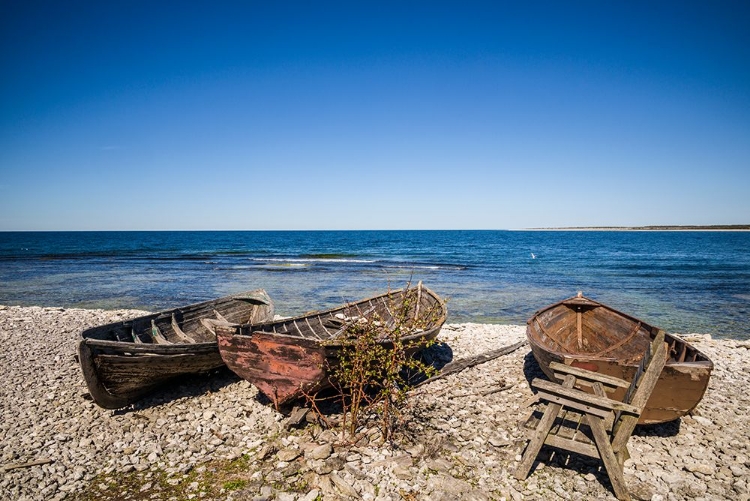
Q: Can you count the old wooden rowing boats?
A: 3